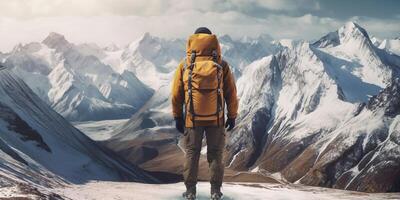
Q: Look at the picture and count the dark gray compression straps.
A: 2